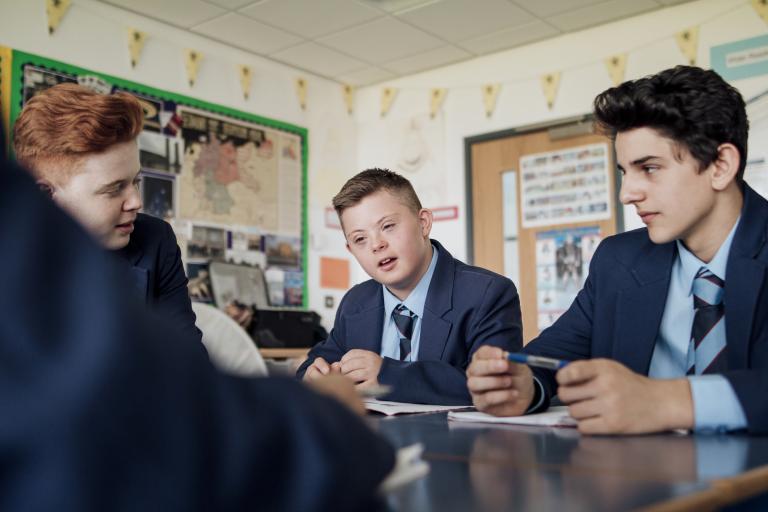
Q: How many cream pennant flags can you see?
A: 13